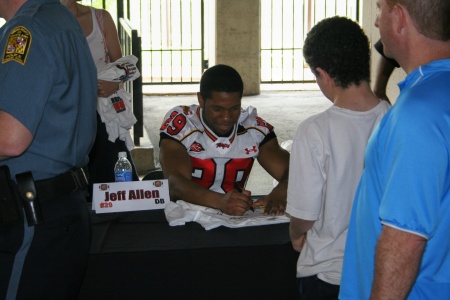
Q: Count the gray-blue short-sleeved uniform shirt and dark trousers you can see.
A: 1